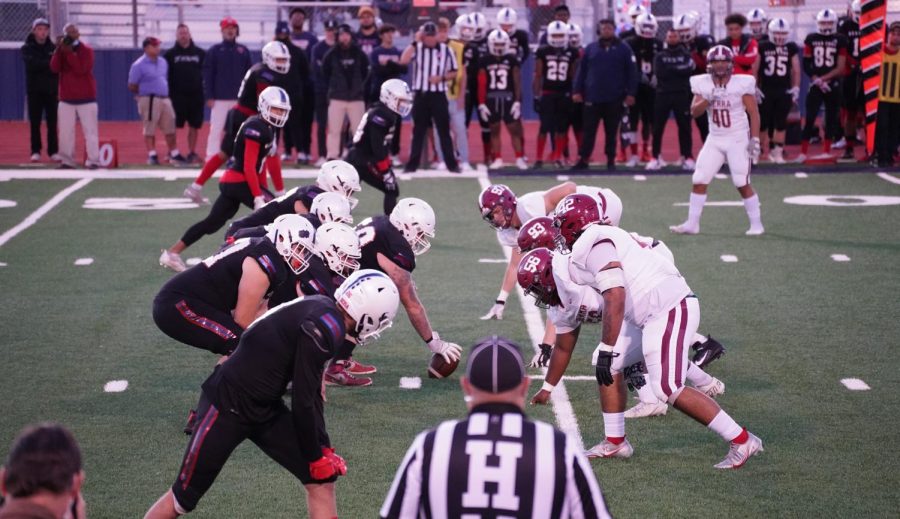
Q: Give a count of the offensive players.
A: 9